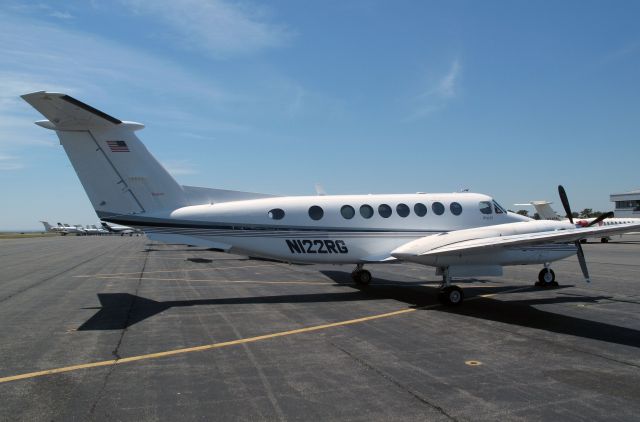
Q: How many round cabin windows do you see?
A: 9